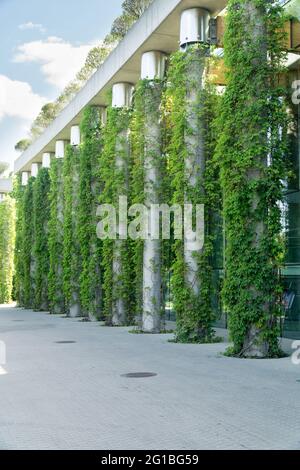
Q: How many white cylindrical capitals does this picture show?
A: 8